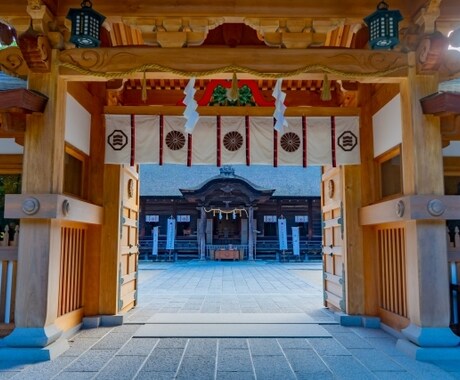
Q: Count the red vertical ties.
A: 8